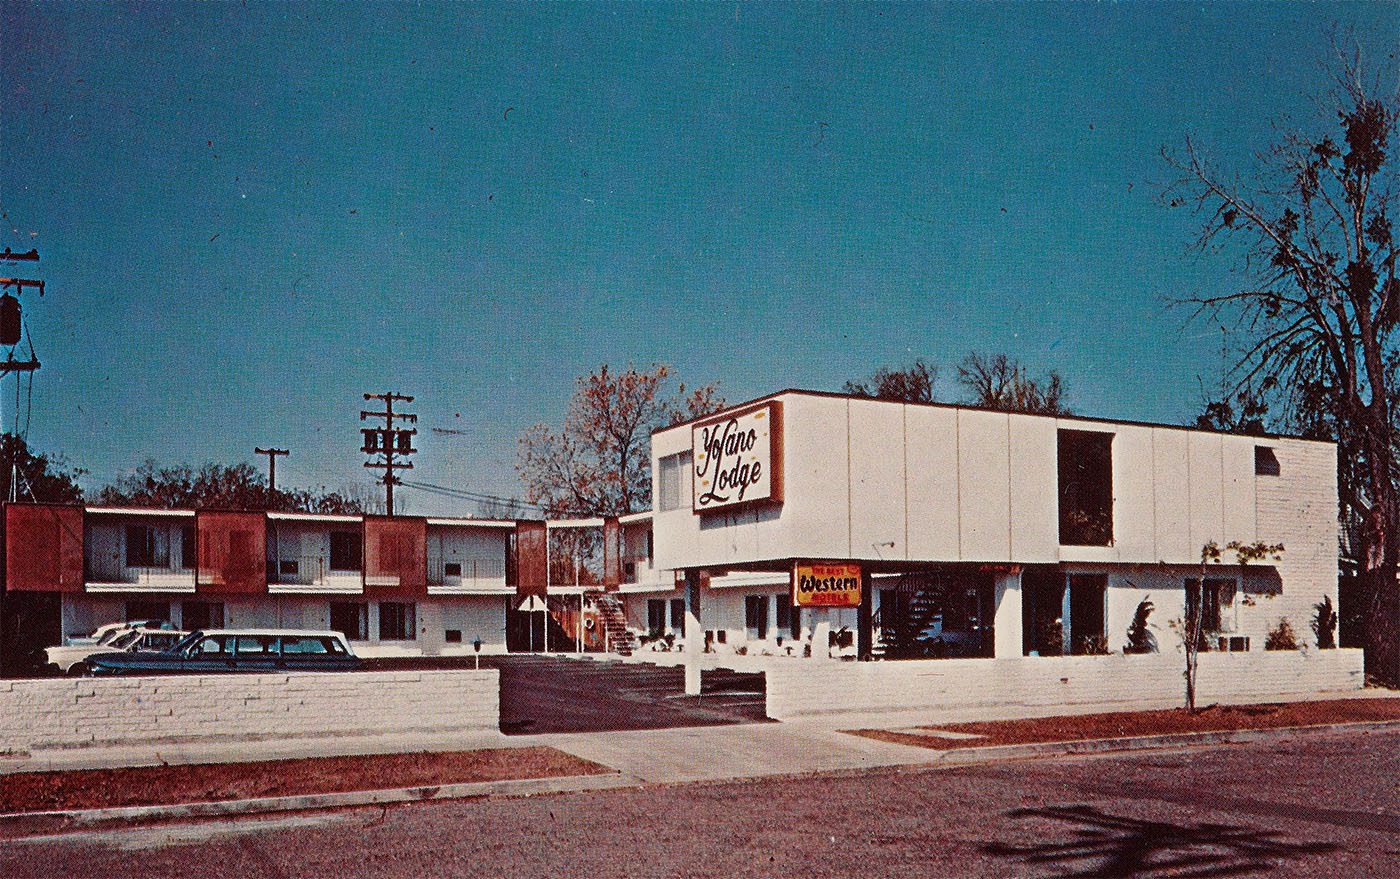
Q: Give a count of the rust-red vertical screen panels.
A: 5